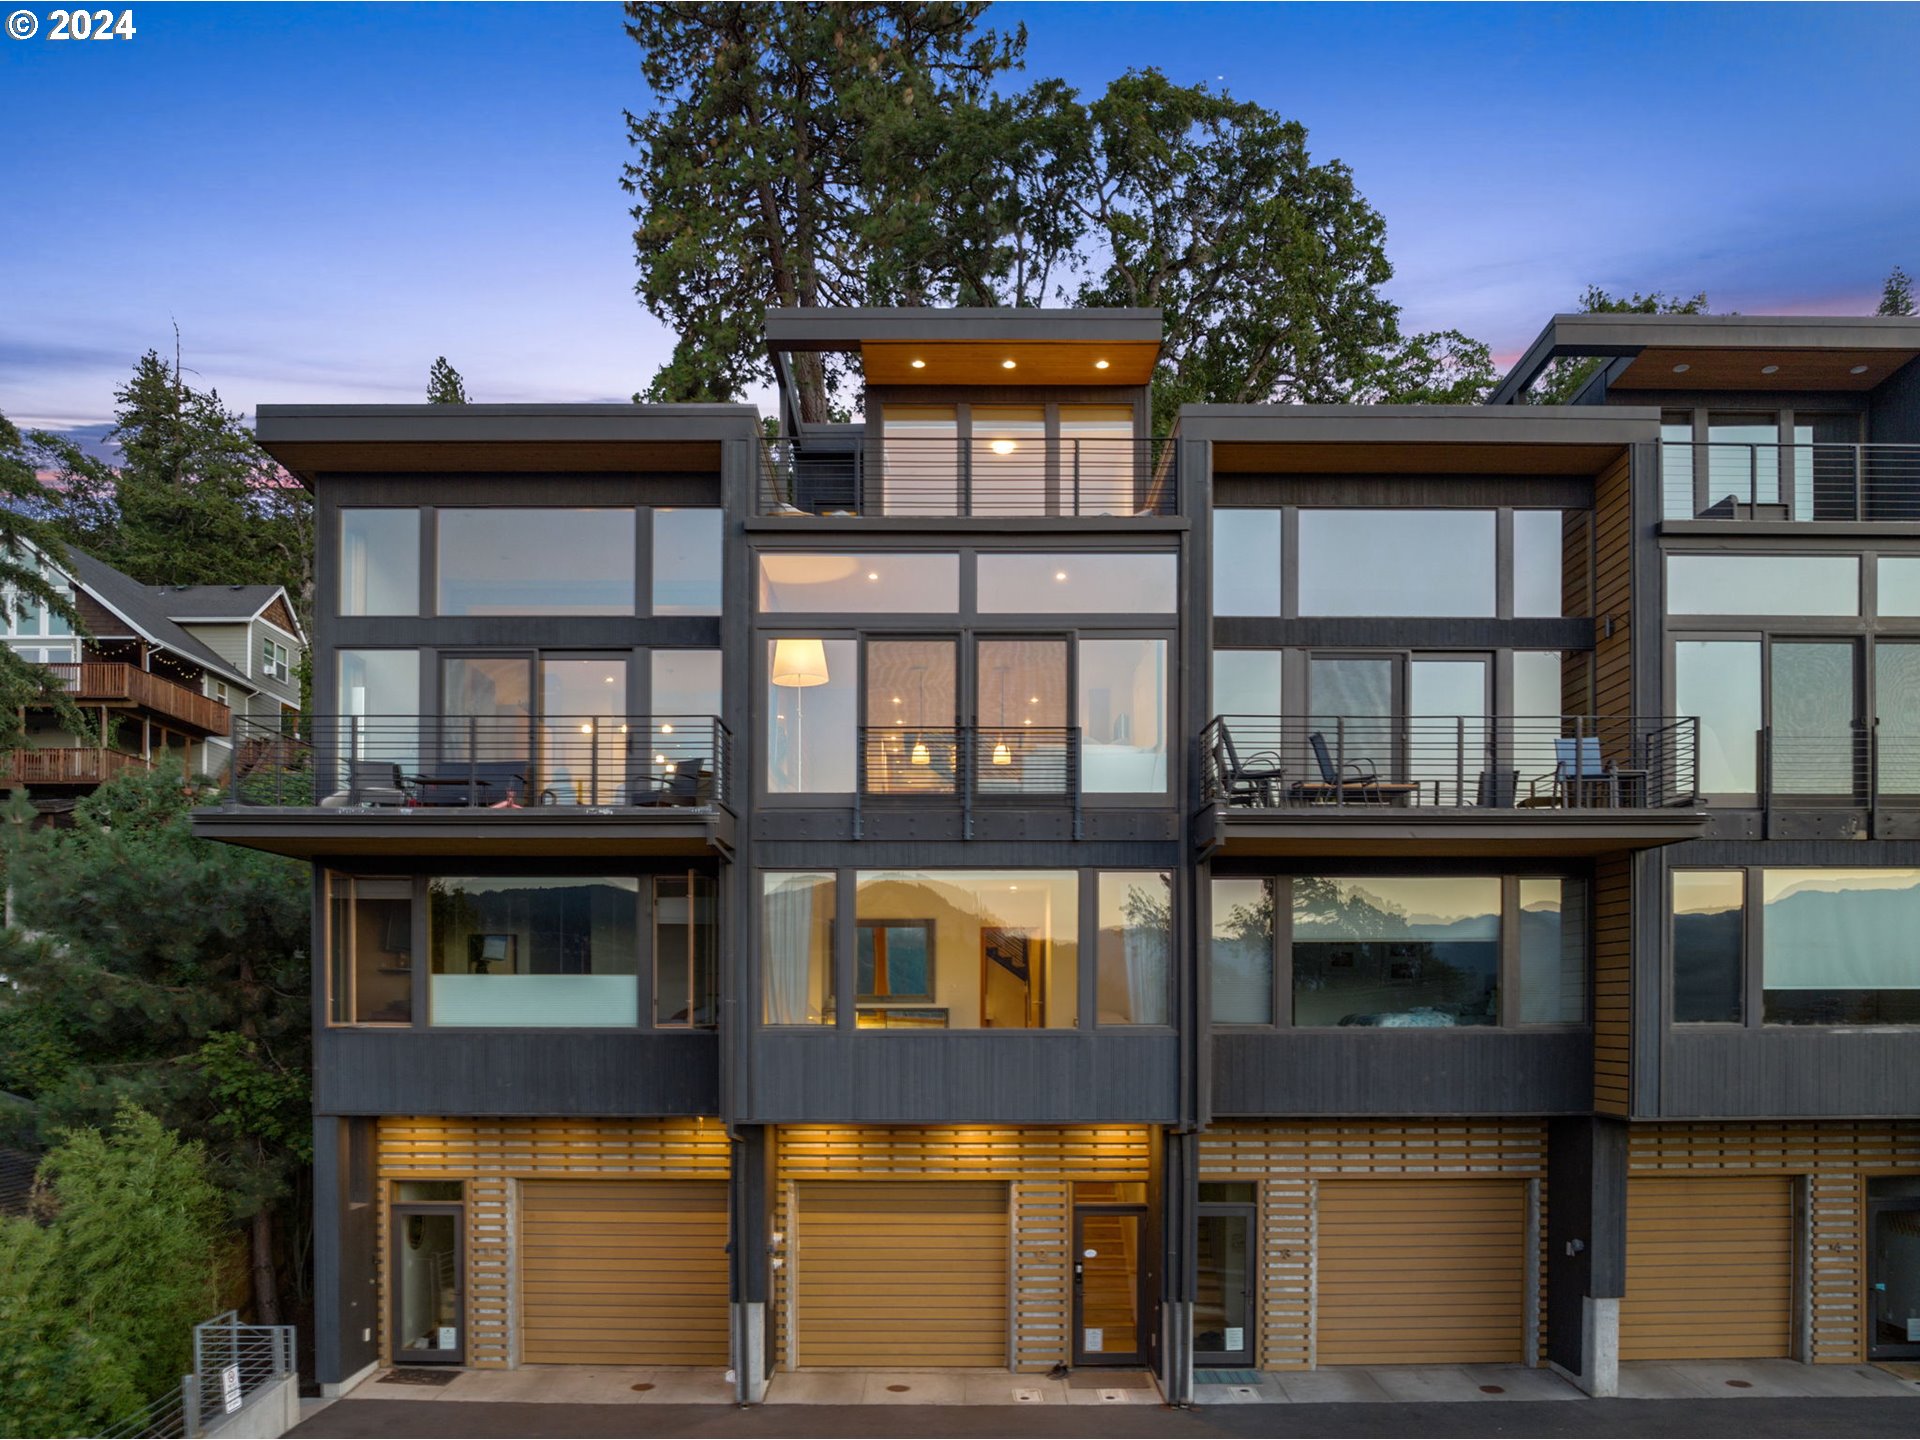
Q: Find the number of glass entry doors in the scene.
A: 4